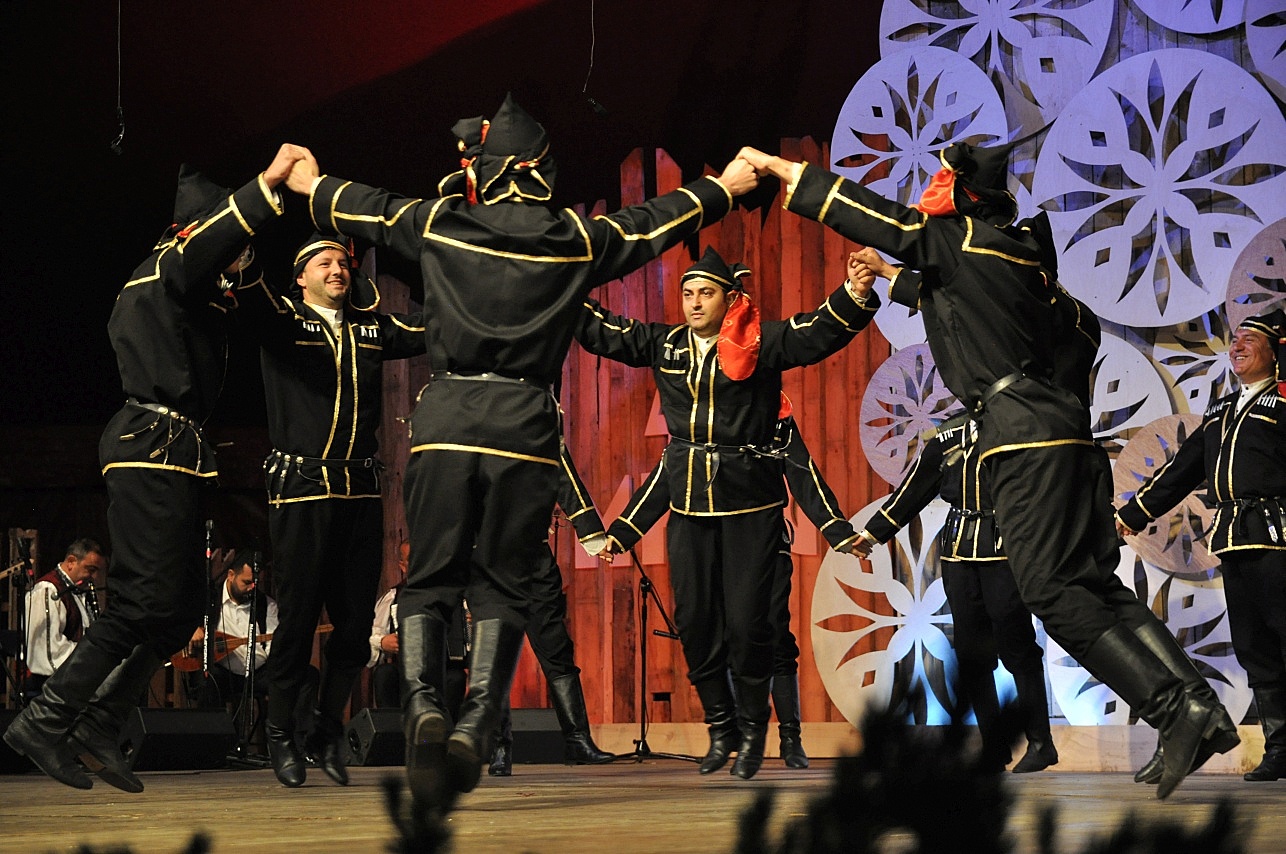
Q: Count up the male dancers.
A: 10